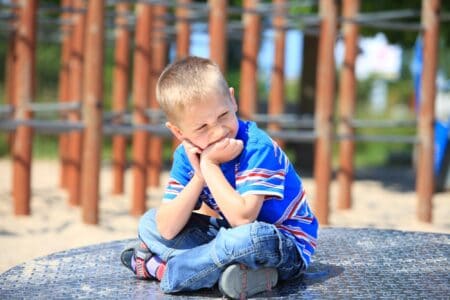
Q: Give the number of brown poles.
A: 15